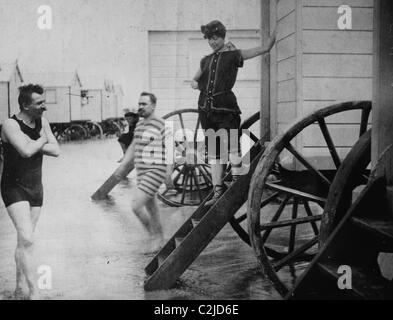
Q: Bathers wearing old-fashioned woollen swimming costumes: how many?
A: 3